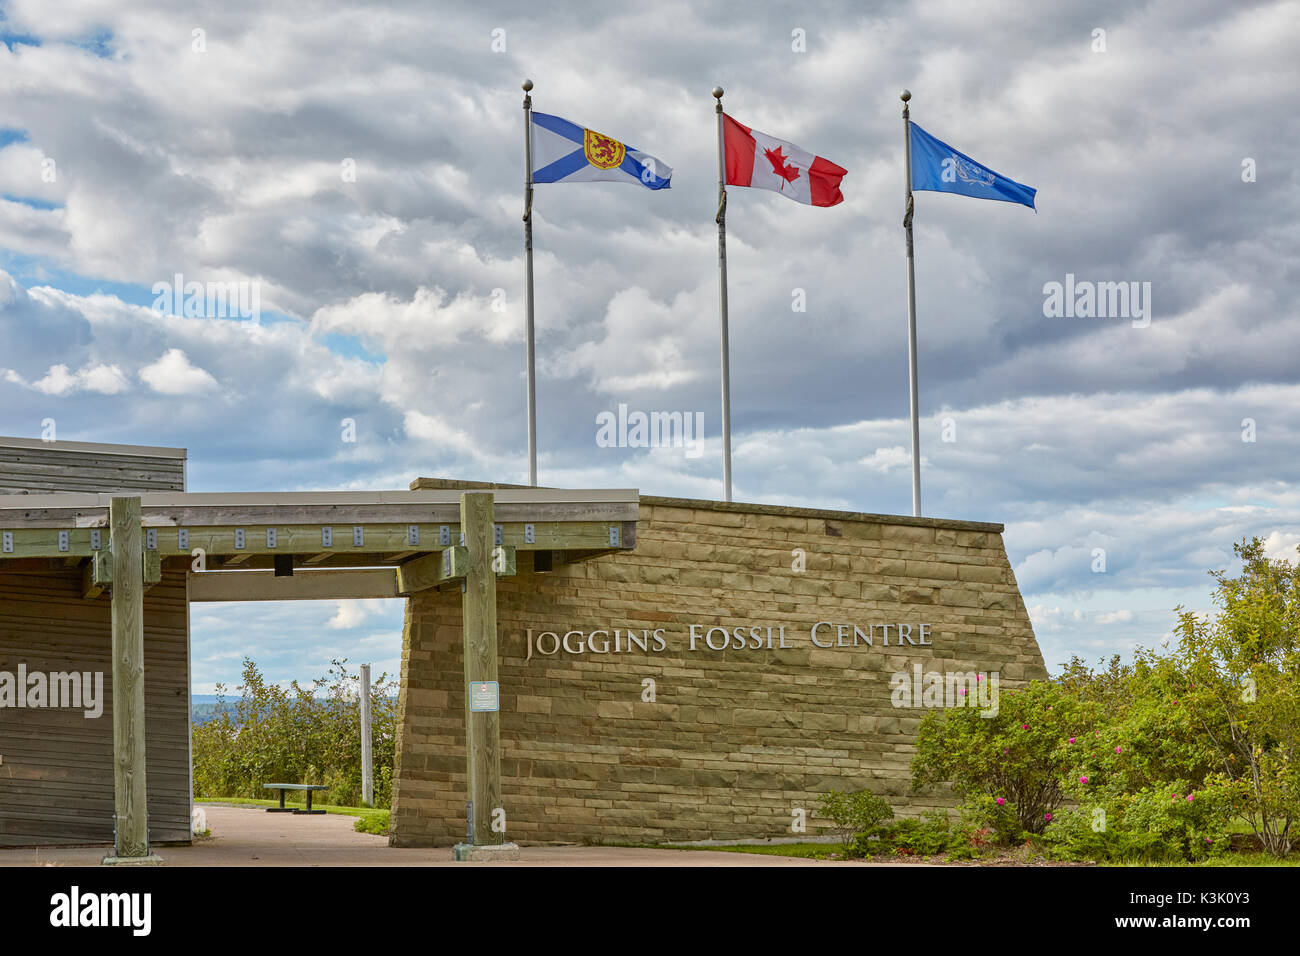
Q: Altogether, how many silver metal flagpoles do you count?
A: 3